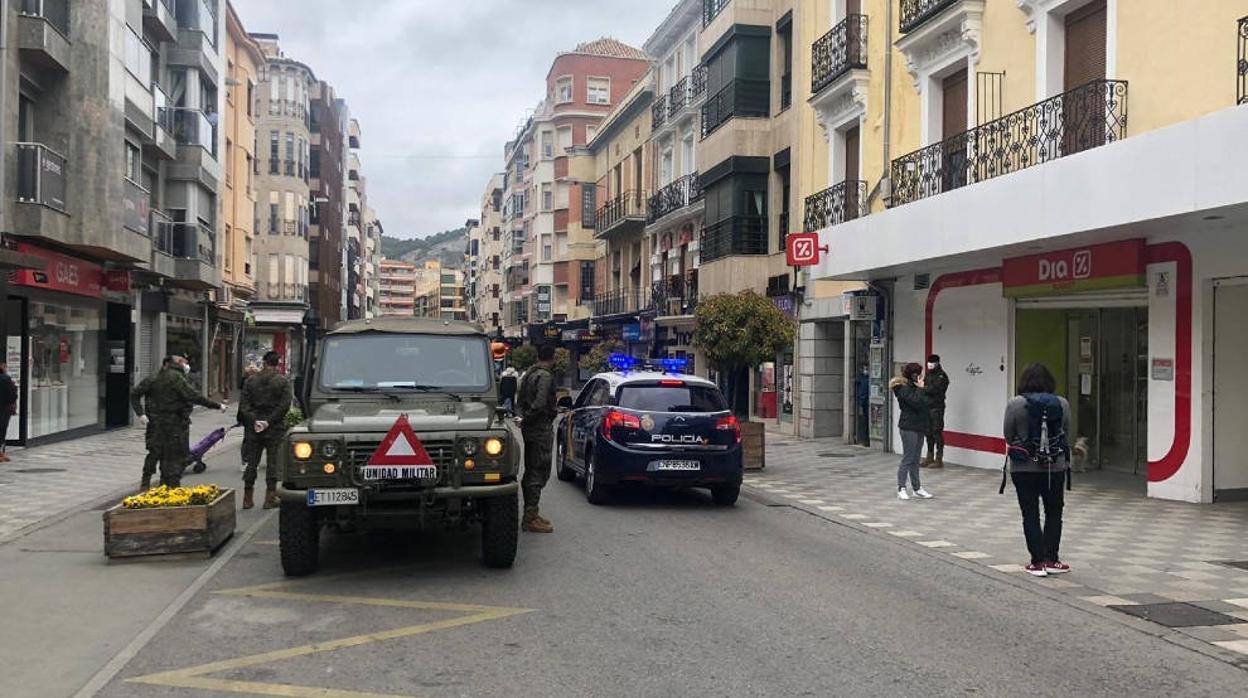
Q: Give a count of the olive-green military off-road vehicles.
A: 1